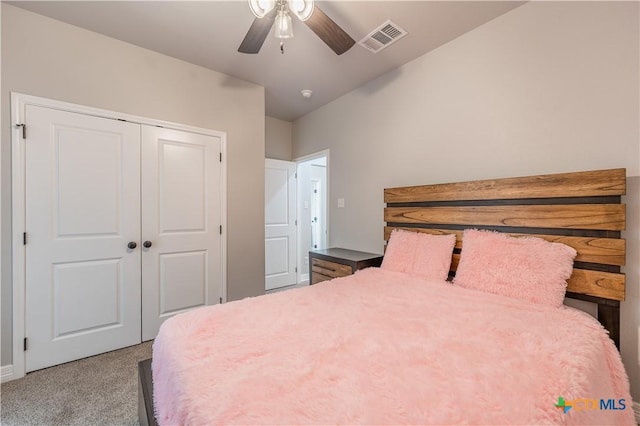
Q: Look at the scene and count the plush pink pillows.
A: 2